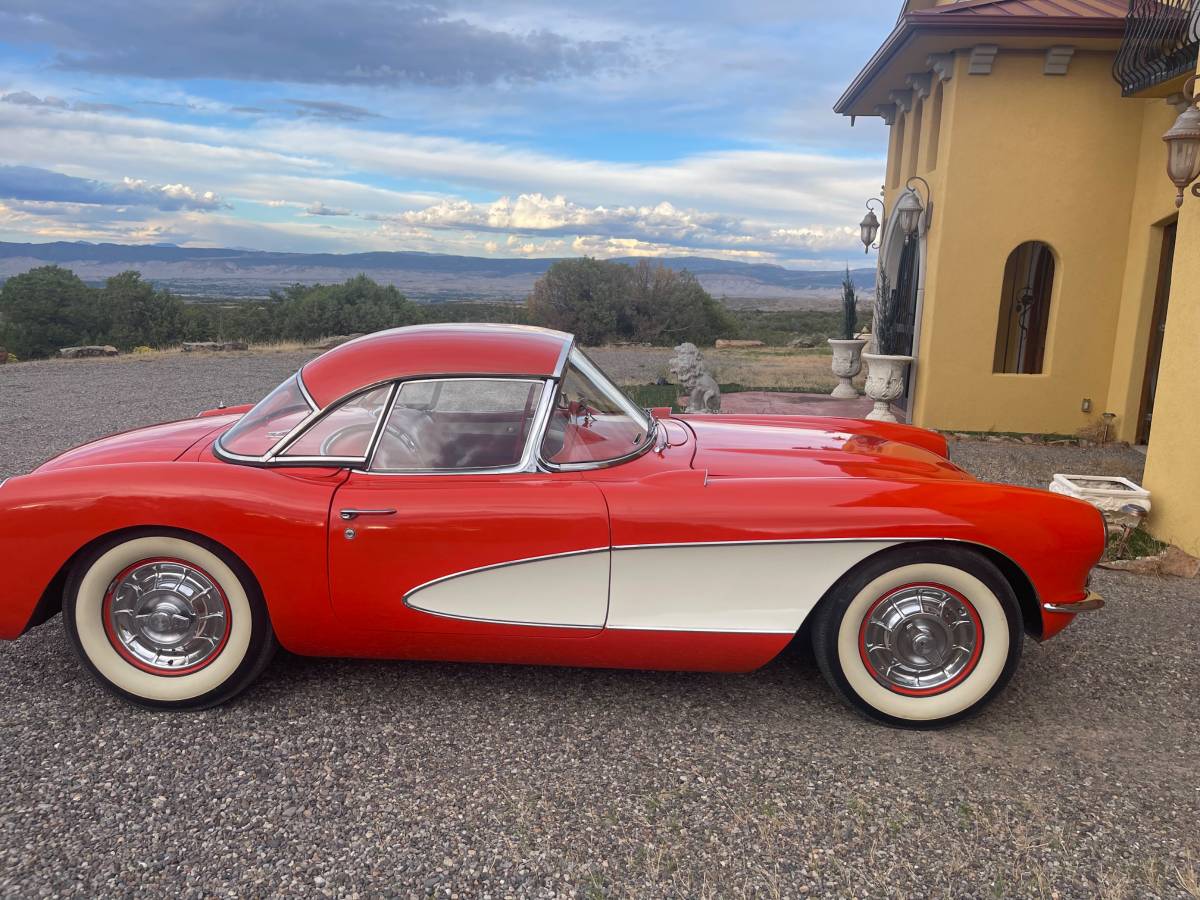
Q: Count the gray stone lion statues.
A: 1